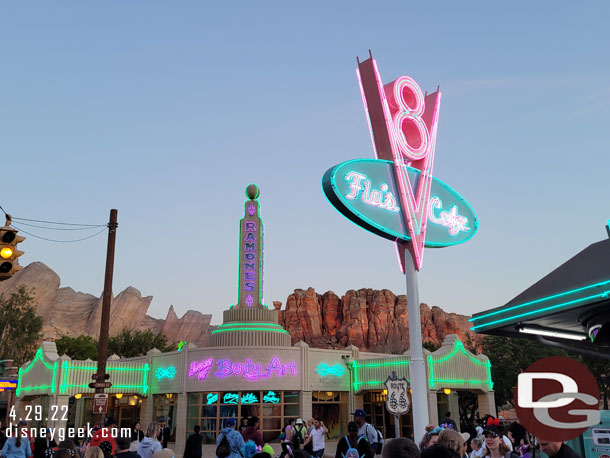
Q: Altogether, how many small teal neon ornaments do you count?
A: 2